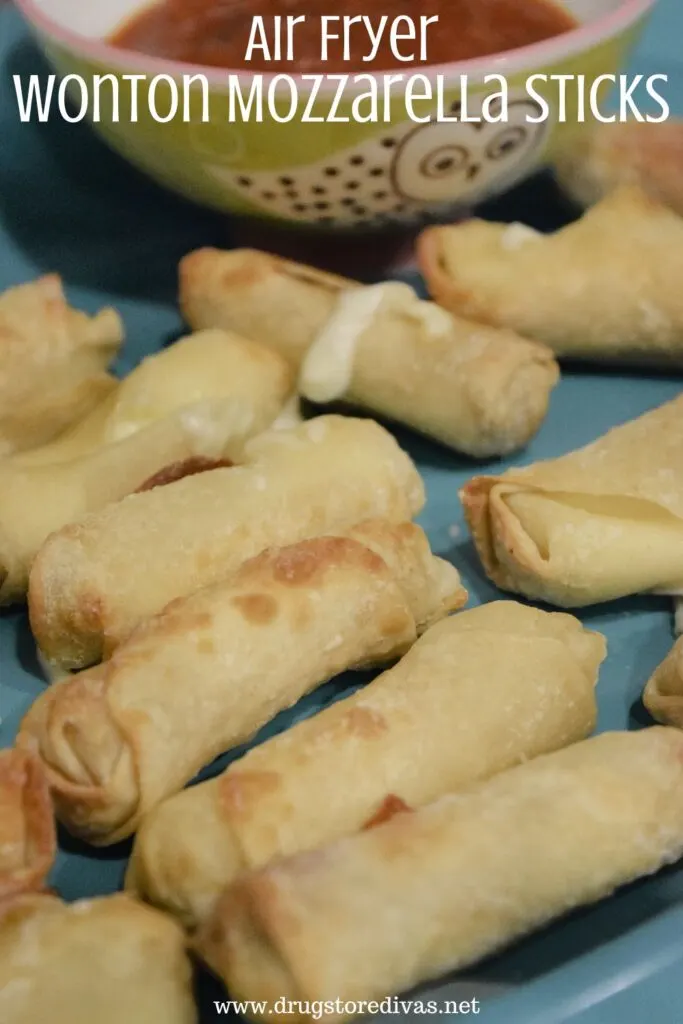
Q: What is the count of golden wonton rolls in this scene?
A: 13